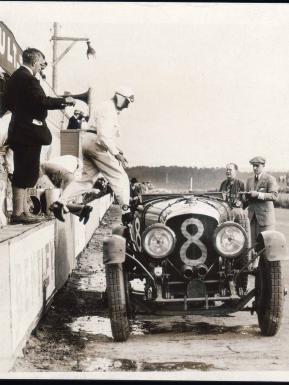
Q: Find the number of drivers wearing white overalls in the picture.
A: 1